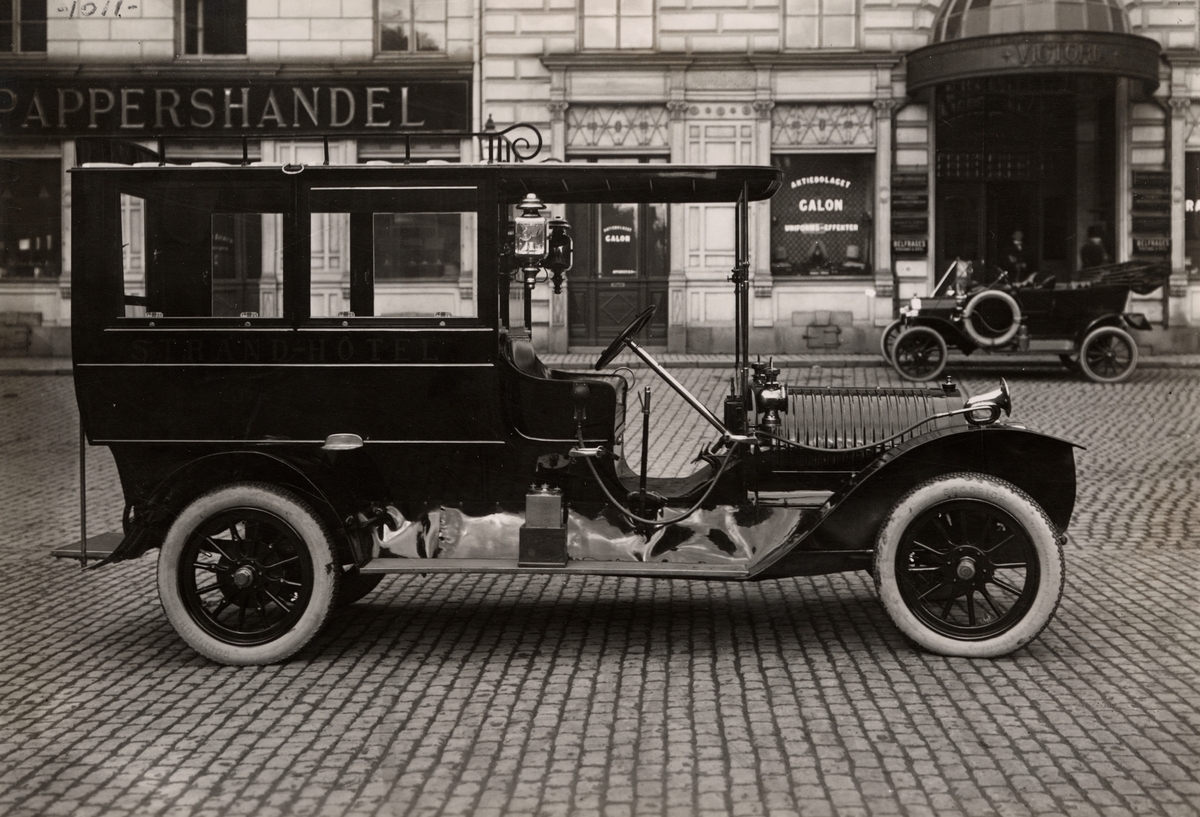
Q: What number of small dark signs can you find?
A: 8